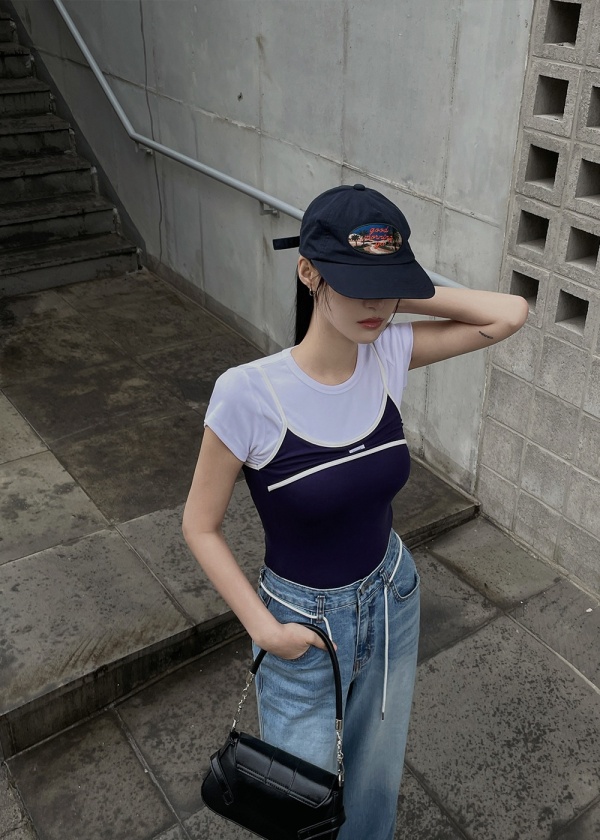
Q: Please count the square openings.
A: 9